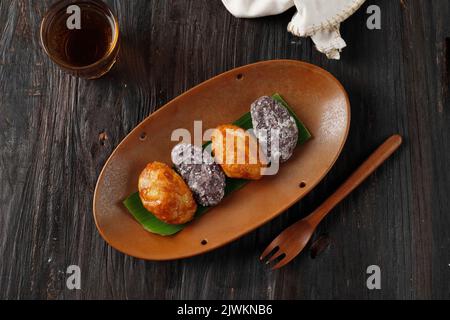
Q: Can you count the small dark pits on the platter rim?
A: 4